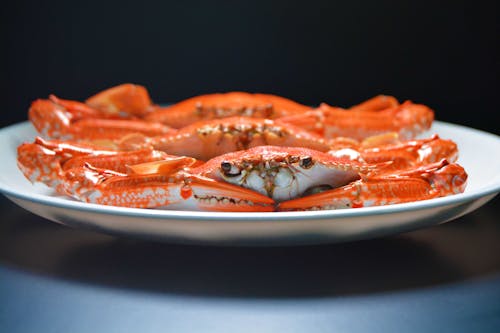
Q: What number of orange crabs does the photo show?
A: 3